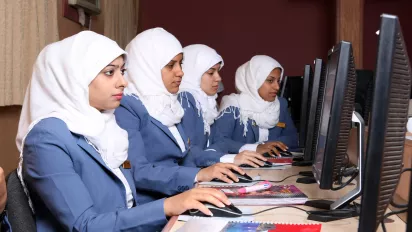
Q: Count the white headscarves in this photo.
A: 4